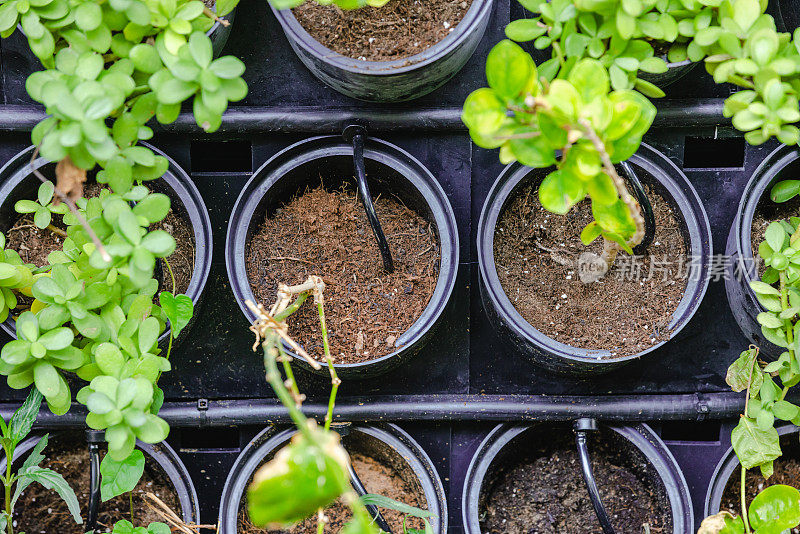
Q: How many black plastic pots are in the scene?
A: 11